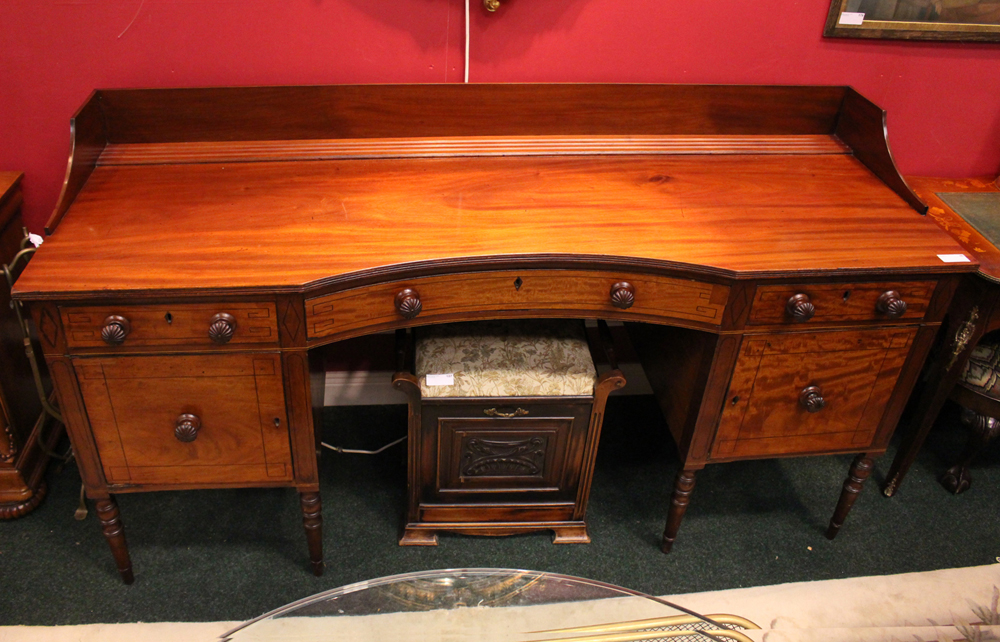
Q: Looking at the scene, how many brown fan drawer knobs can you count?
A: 8